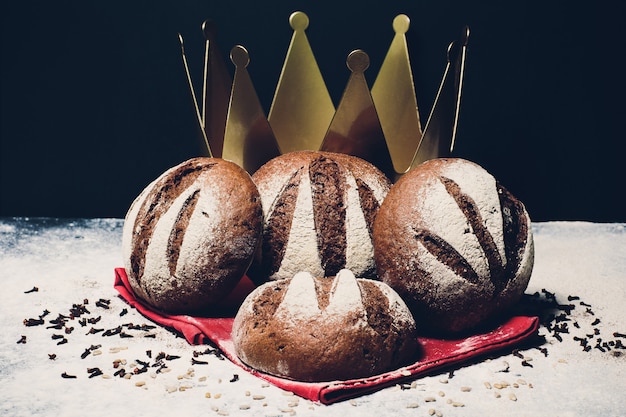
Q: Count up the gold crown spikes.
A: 8